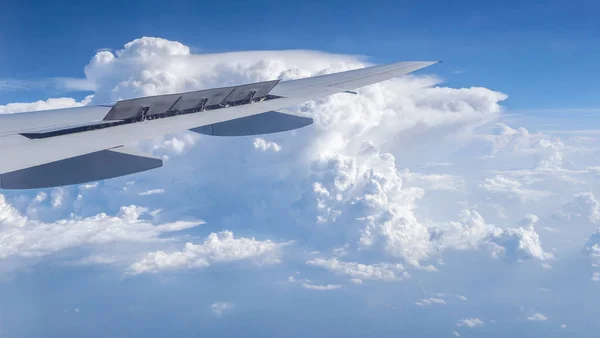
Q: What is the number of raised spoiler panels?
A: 3